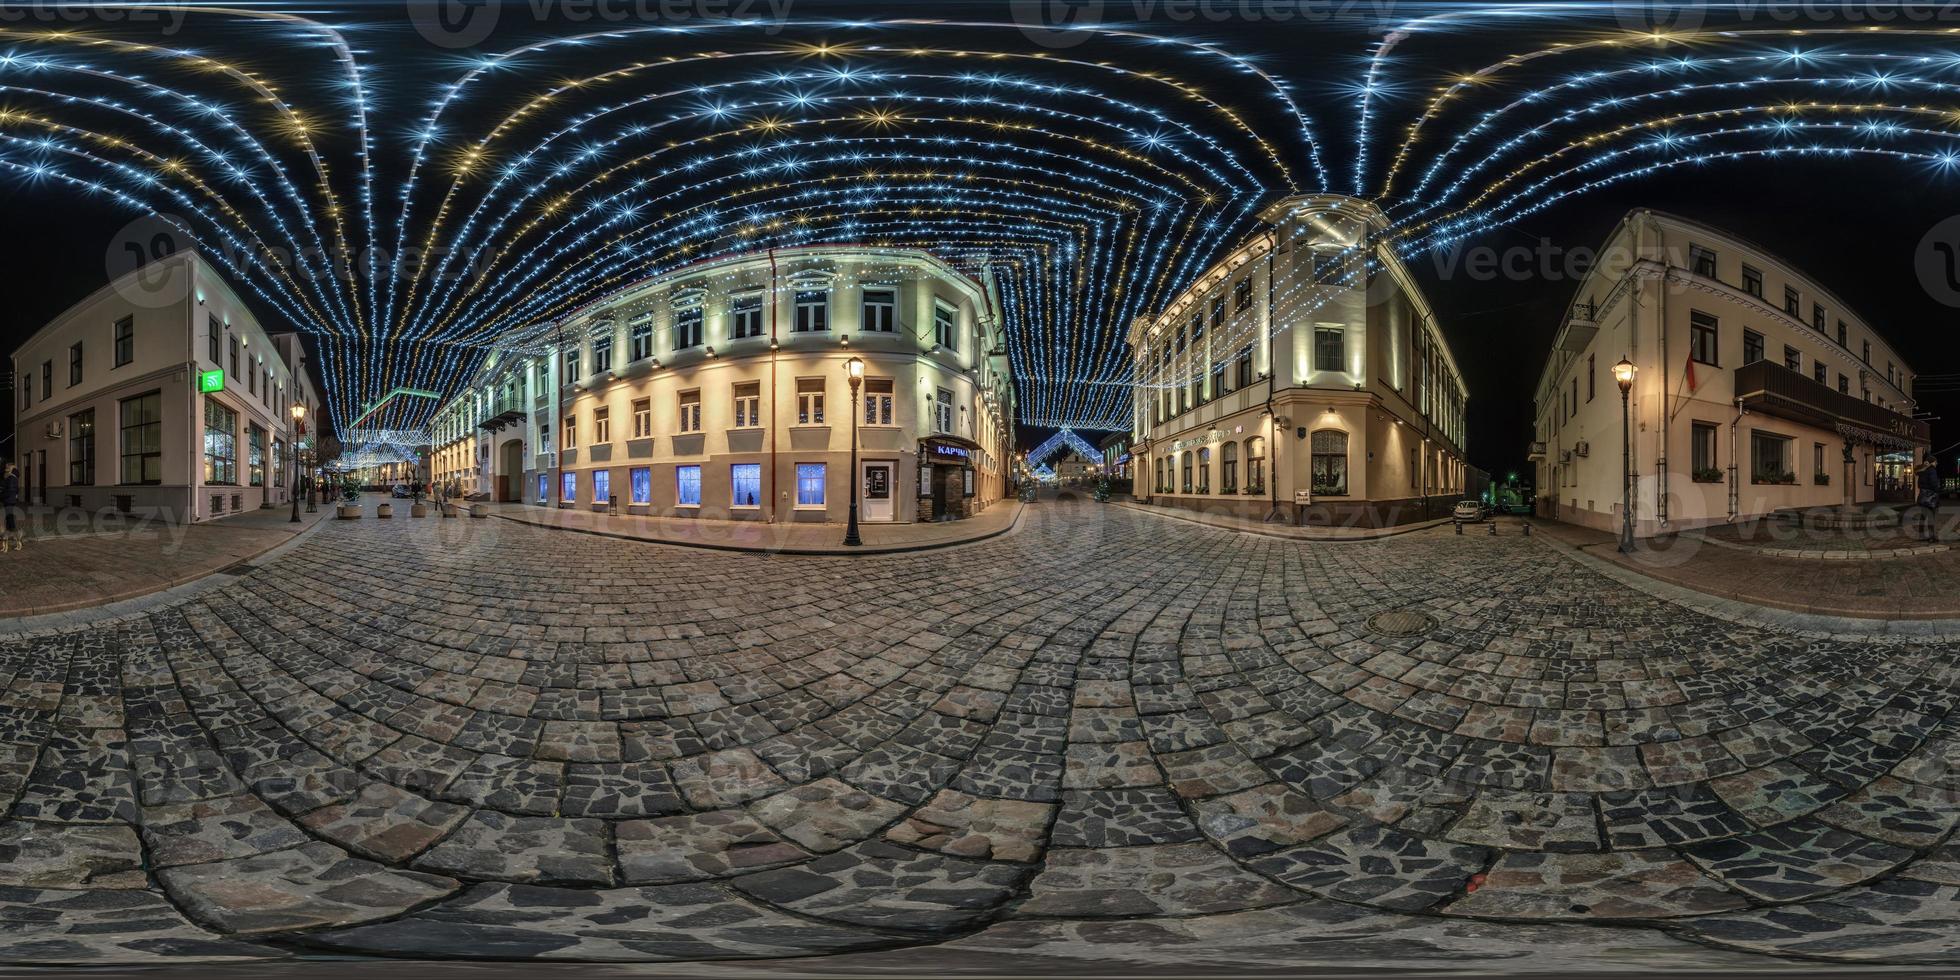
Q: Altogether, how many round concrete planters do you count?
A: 5